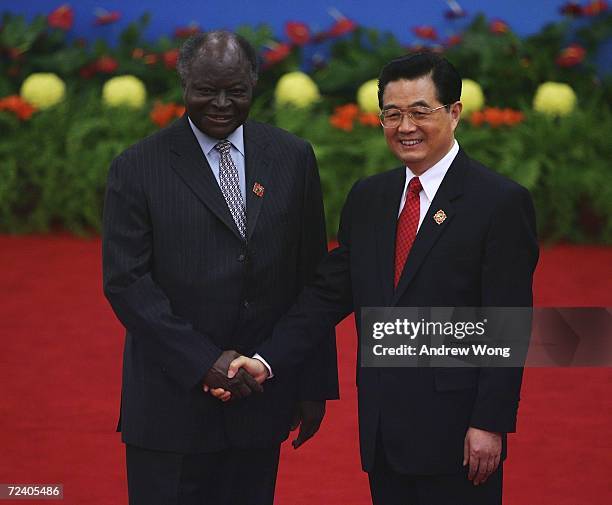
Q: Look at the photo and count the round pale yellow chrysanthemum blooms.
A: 6